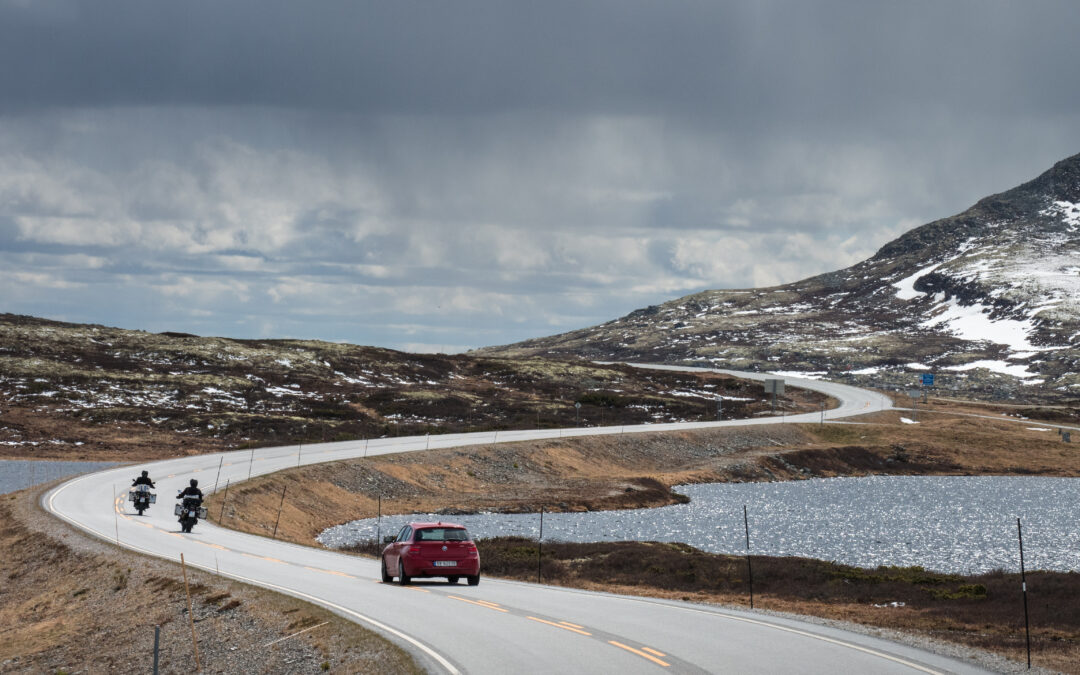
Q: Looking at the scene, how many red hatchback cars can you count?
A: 1